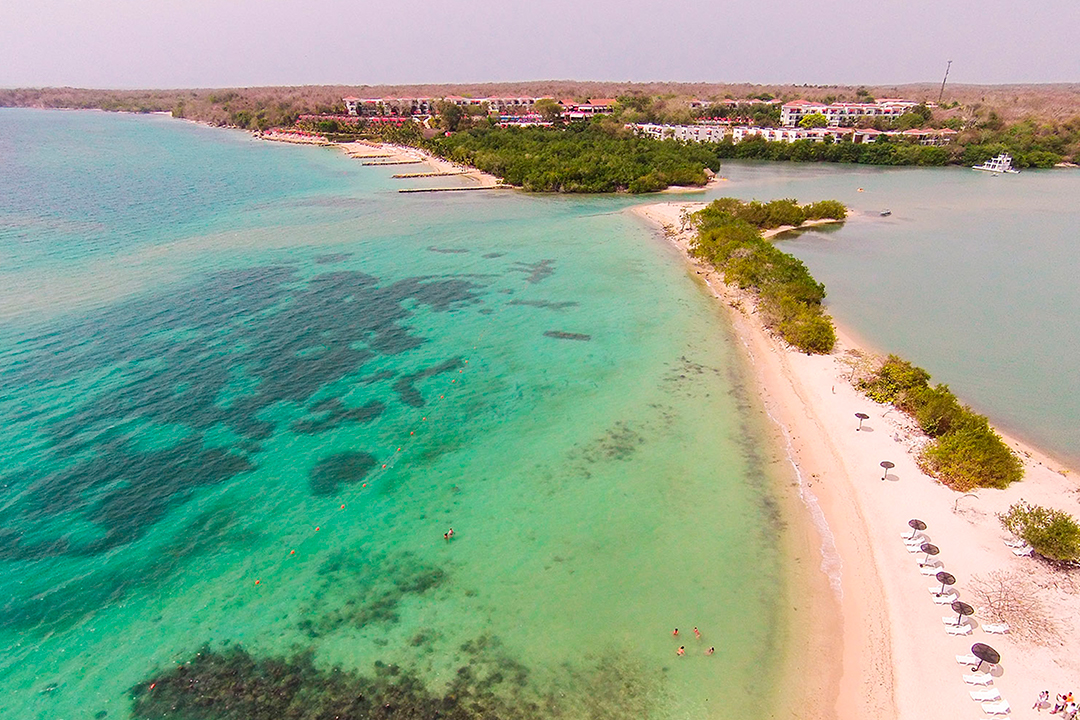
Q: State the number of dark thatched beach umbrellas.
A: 7